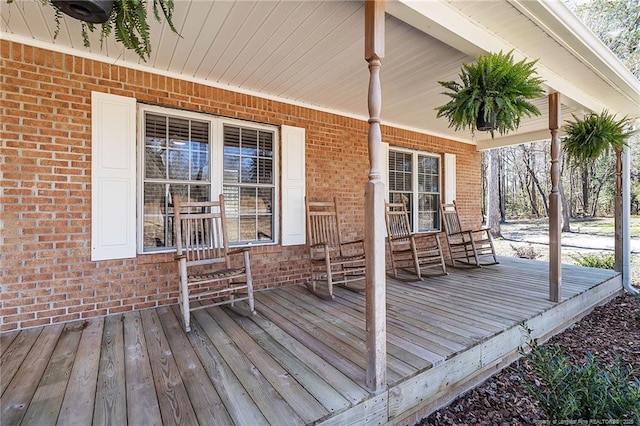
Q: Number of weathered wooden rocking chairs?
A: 4